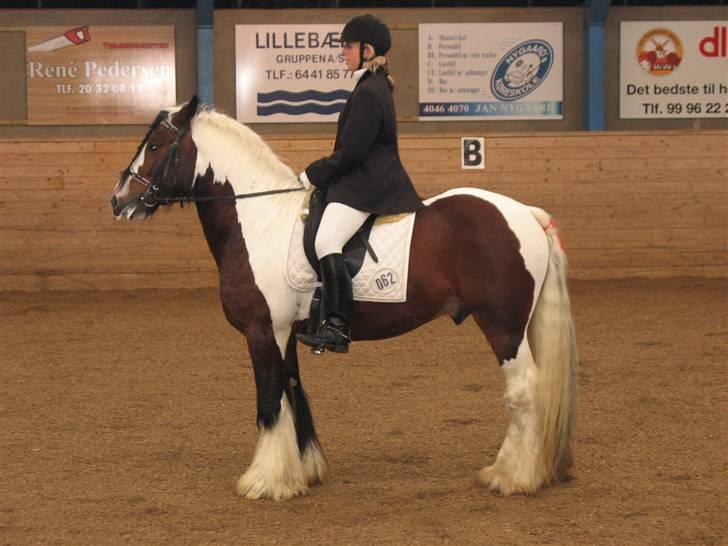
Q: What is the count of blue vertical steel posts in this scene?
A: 2